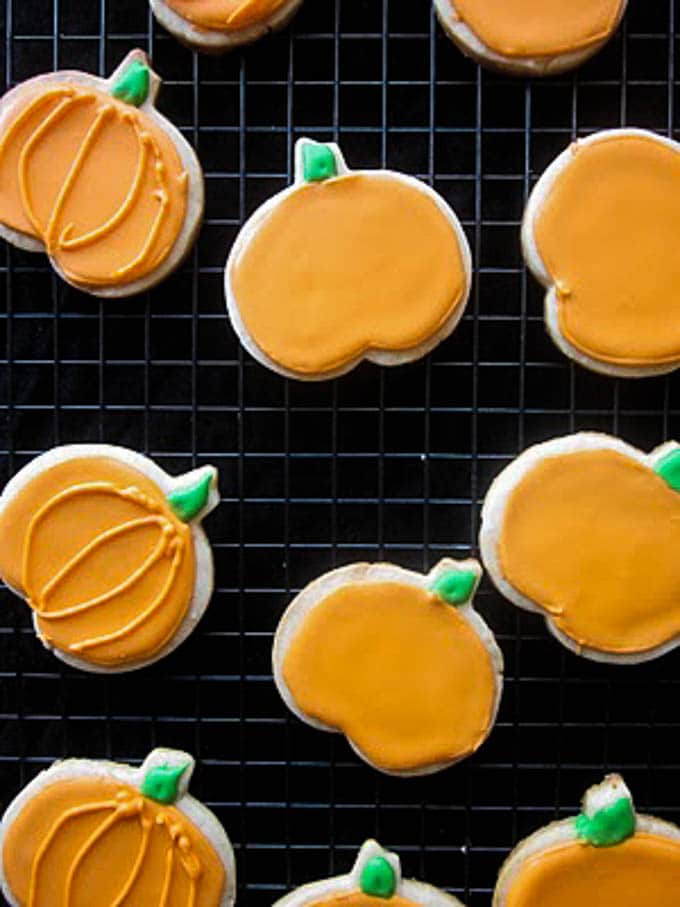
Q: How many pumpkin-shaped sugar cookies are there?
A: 11